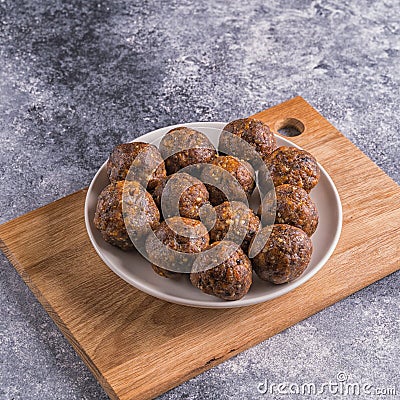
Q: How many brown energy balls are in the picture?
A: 12